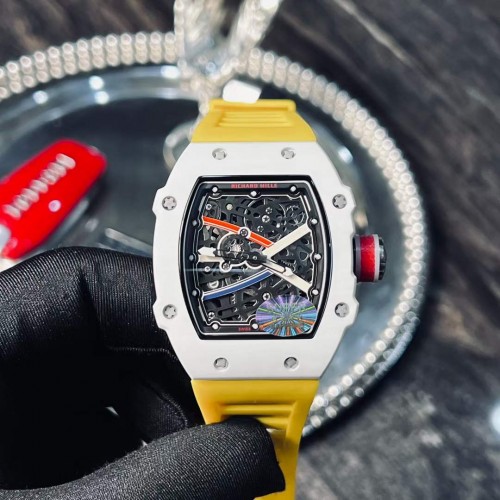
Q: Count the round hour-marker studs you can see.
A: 11